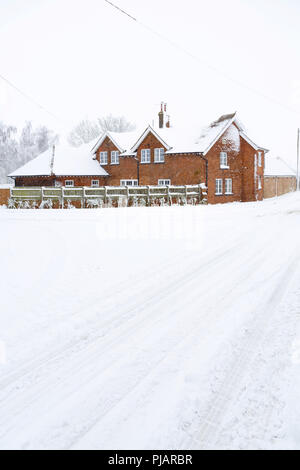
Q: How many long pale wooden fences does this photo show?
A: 1